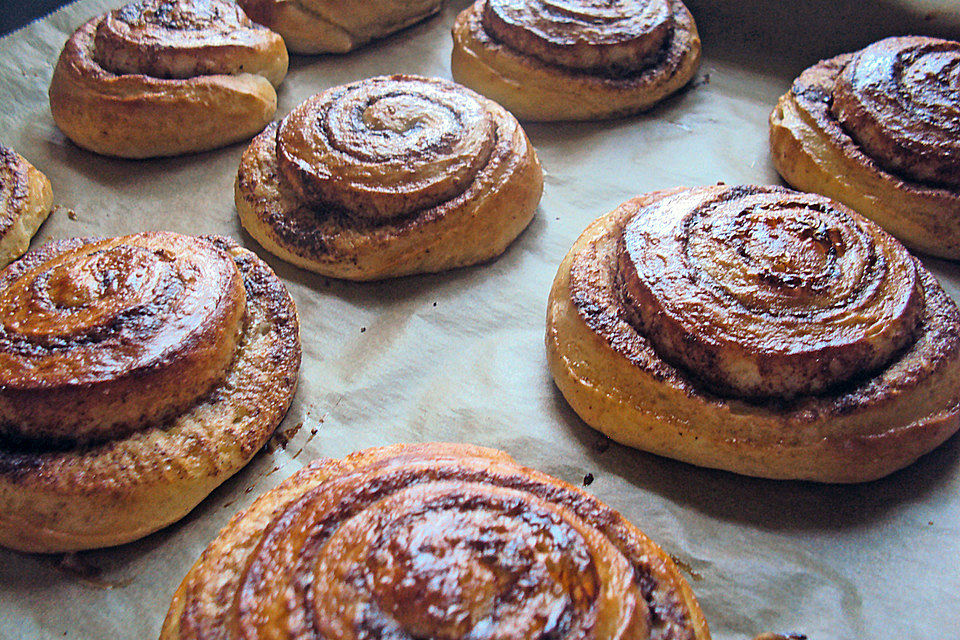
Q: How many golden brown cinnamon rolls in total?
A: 9